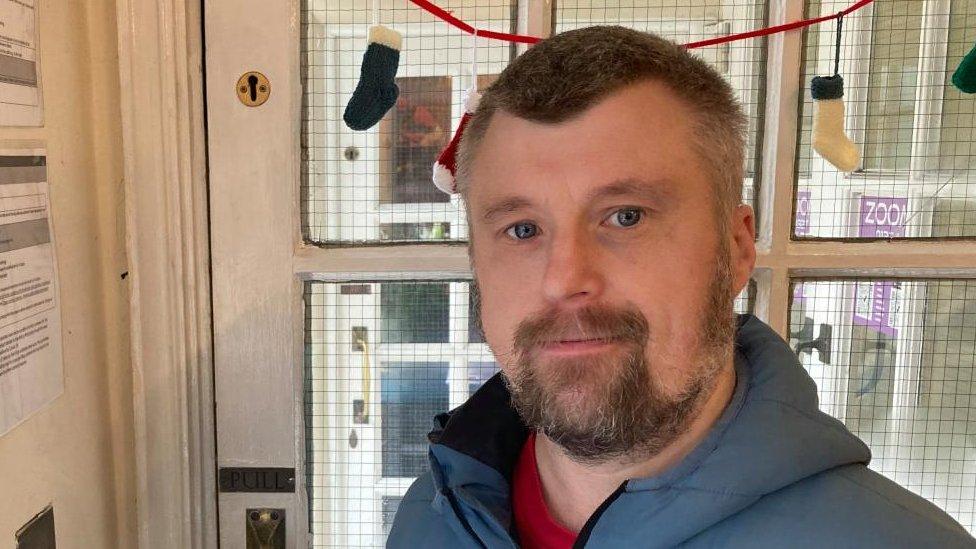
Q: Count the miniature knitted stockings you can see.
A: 4